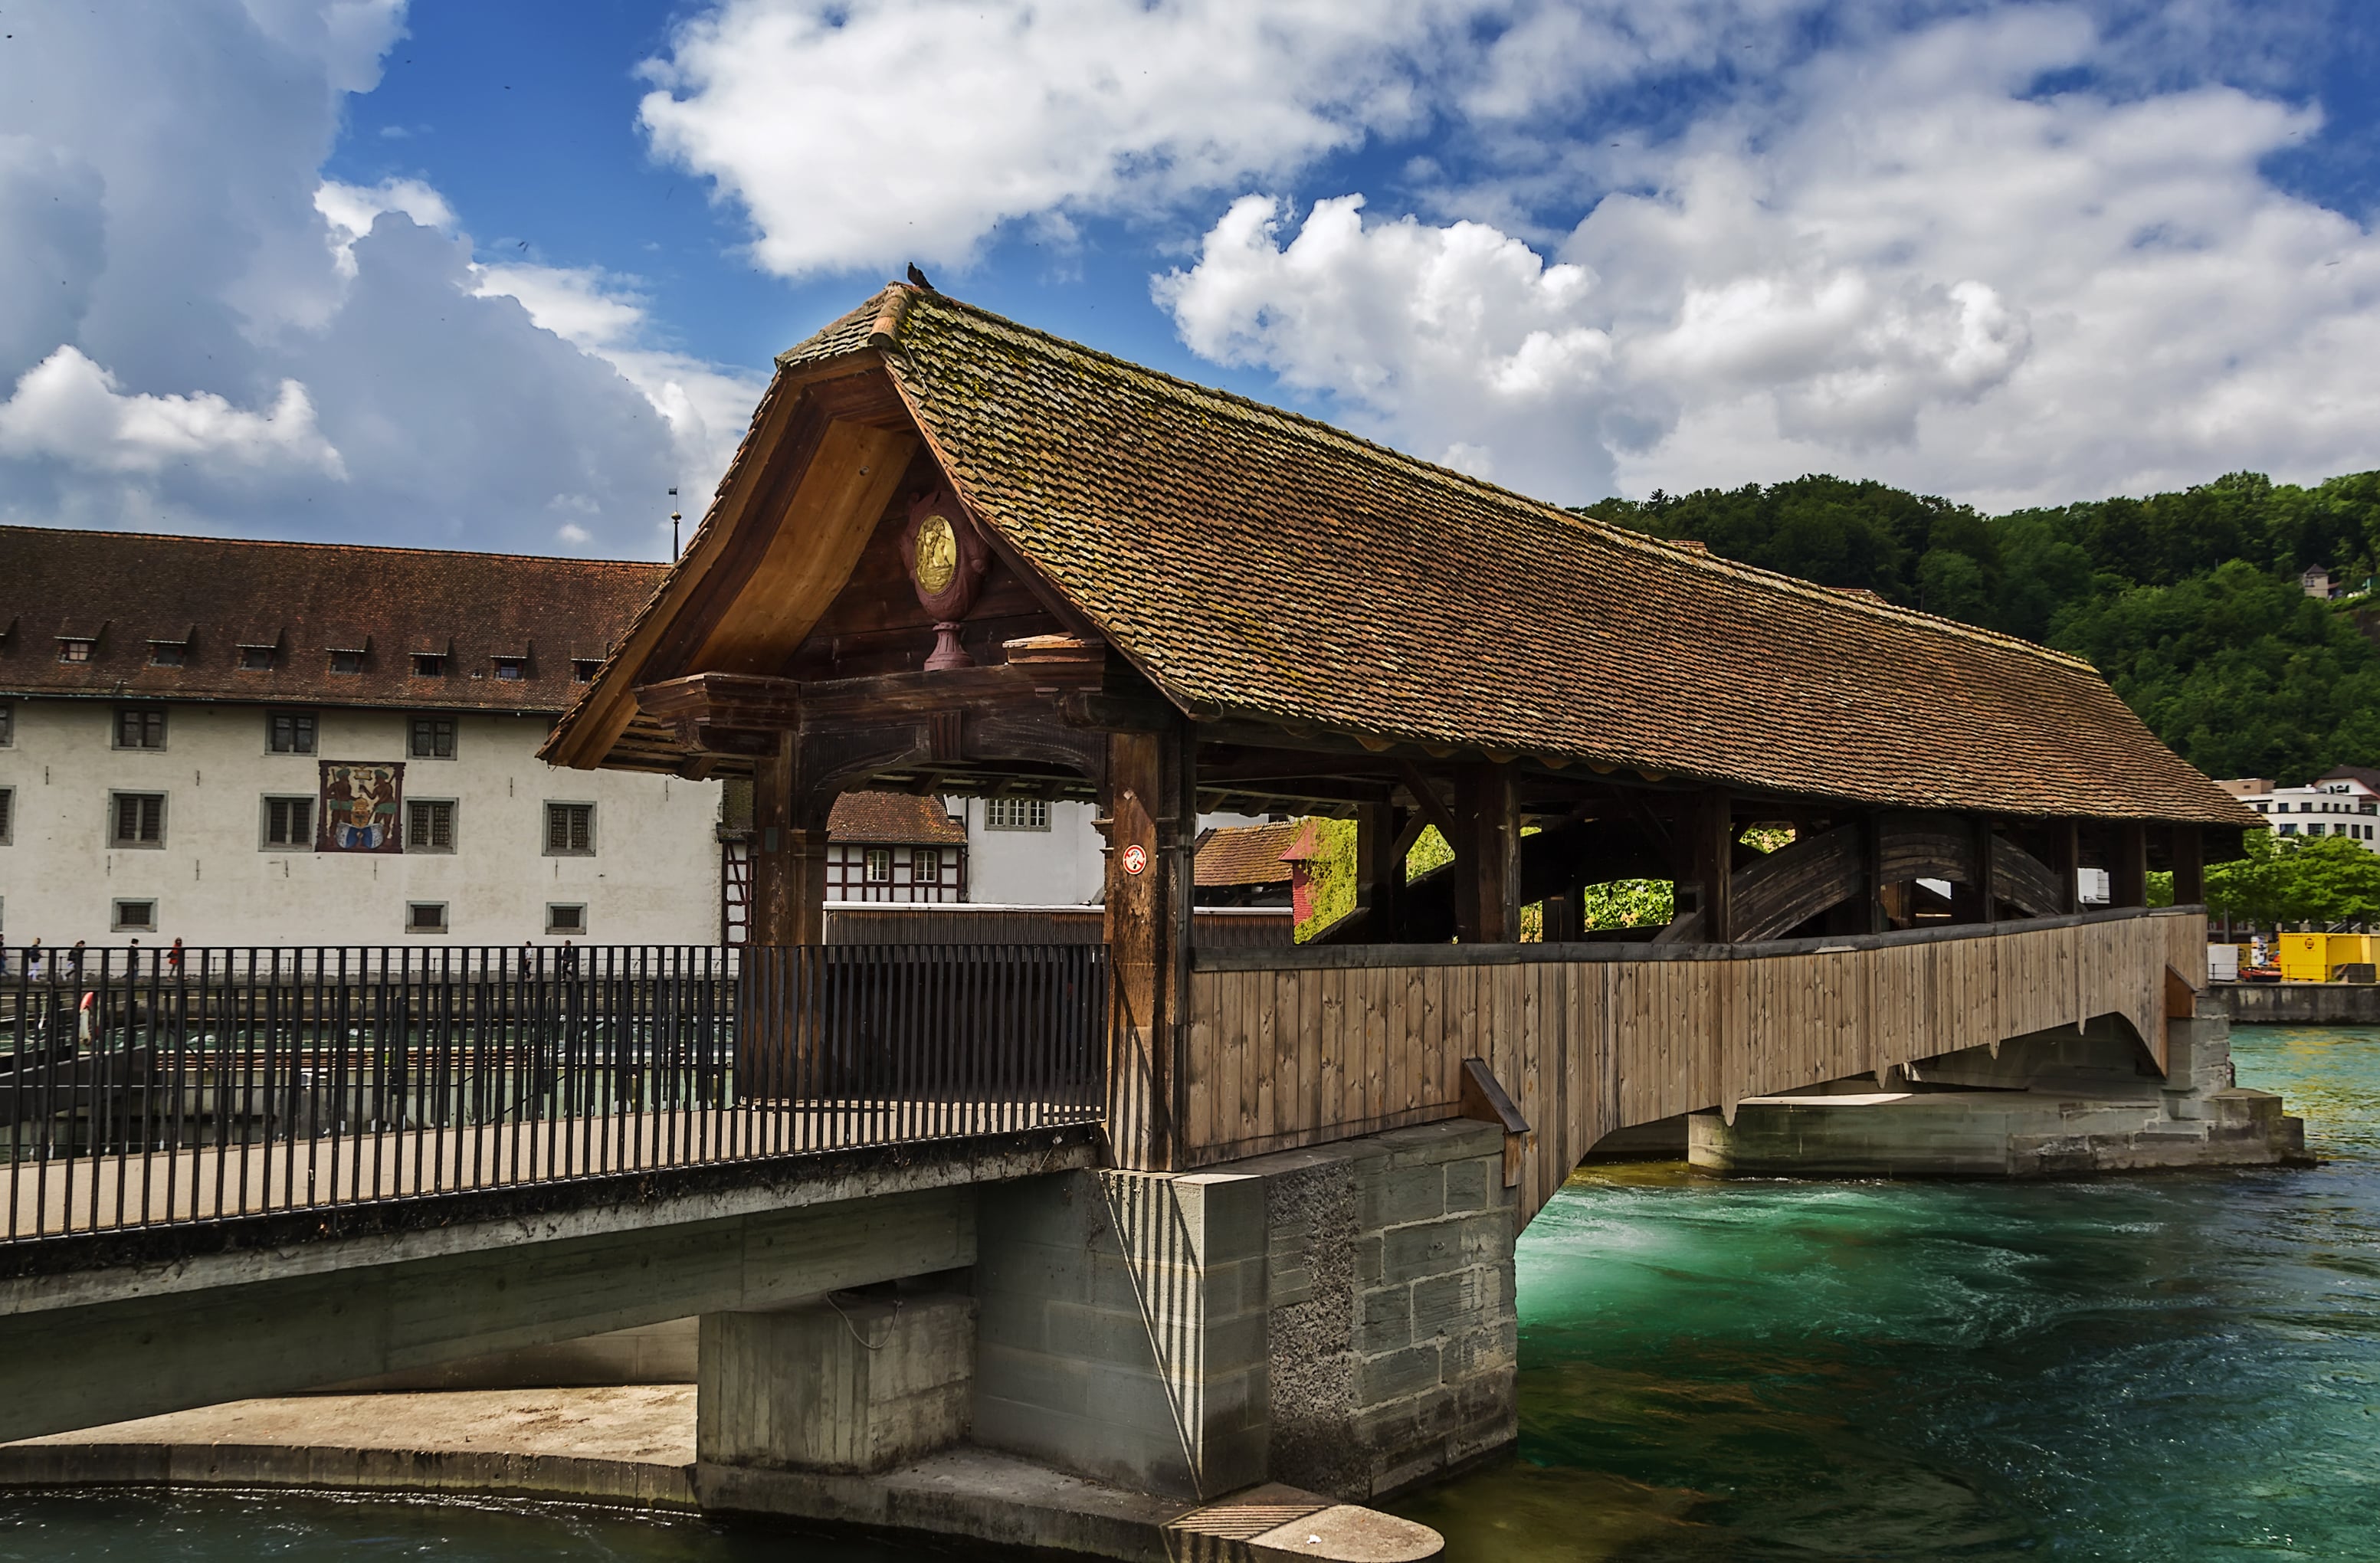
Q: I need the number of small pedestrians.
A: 7